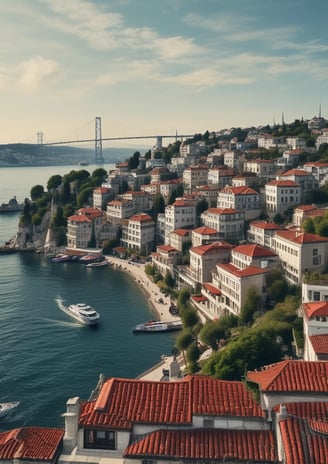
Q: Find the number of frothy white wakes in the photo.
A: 1